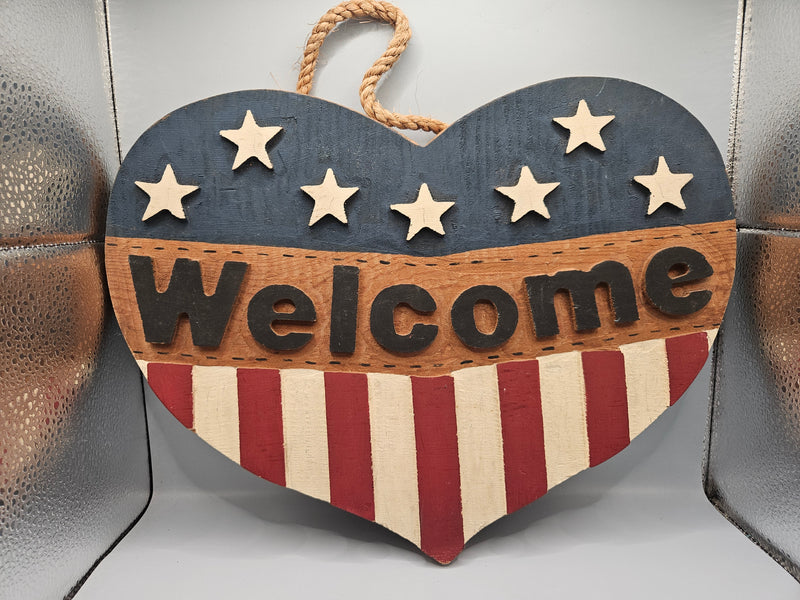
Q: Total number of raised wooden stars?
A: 7